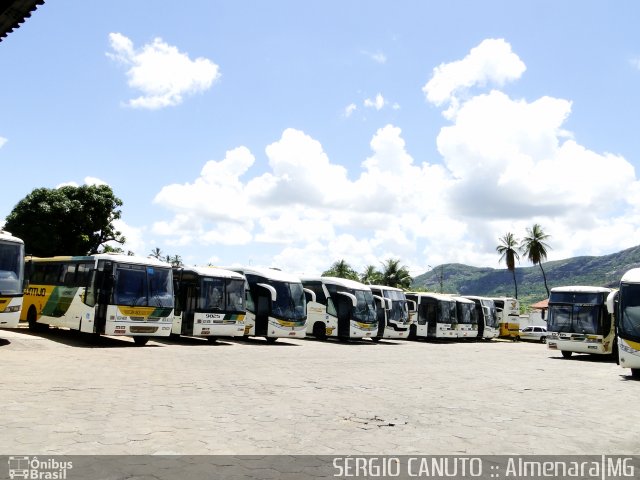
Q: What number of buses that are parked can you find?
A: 12